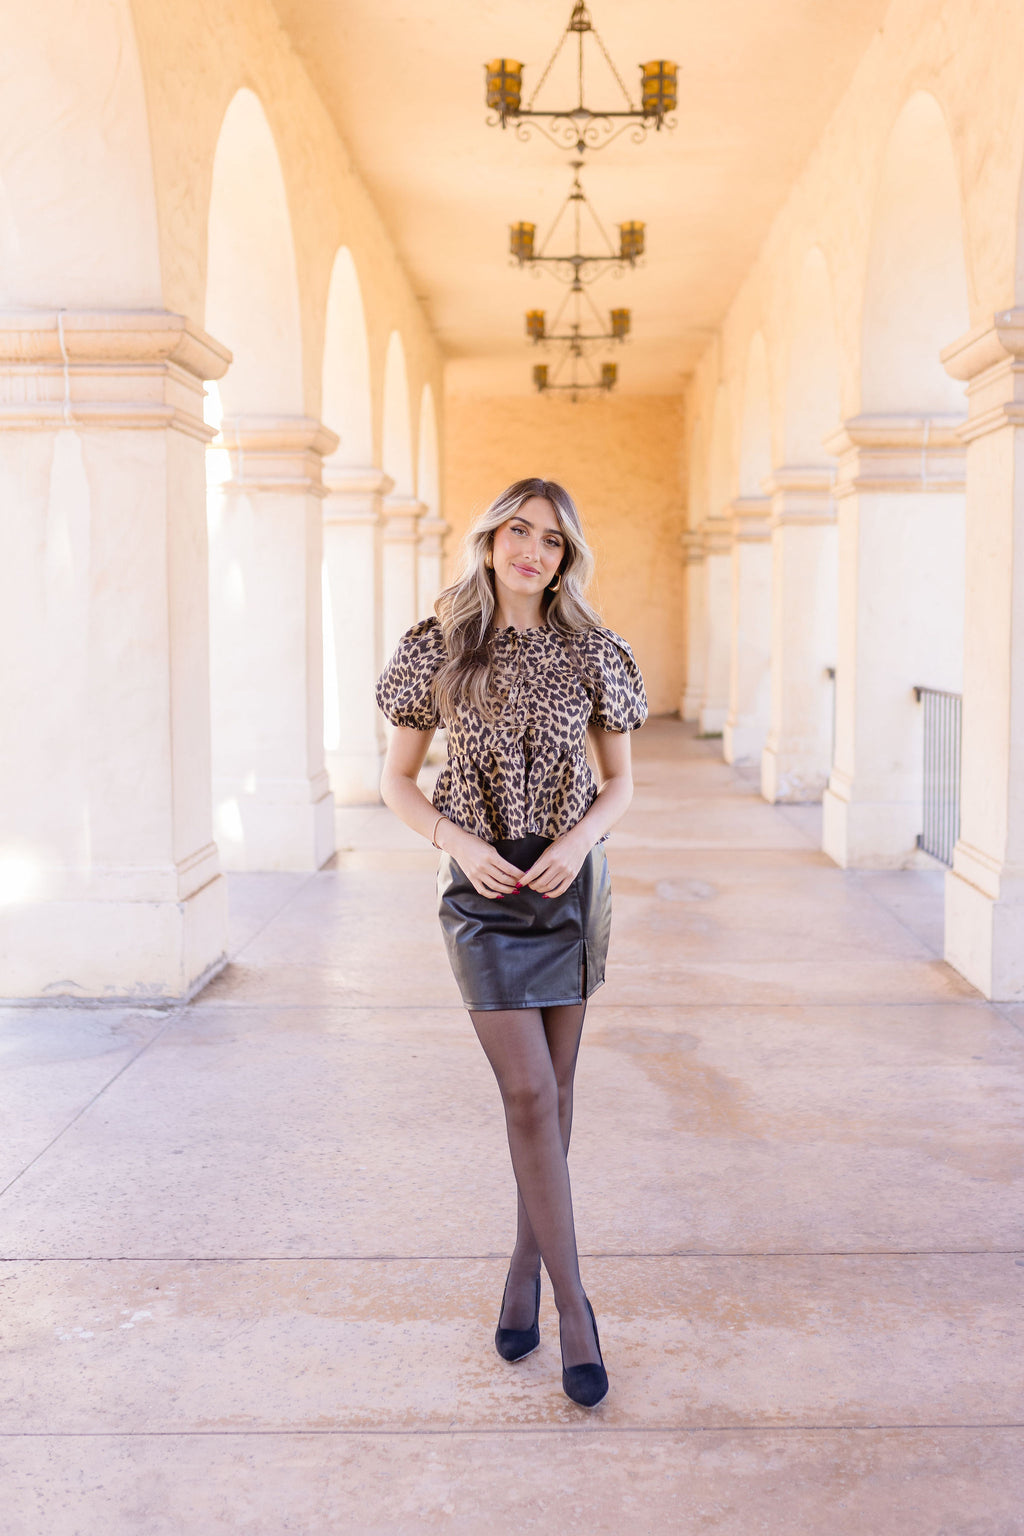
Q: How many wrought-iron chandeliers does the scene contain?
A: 4